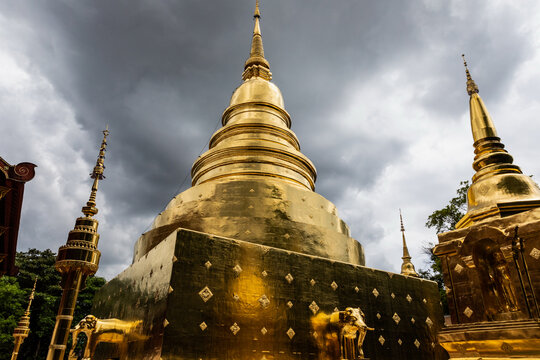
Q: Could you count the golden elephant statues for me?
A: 2